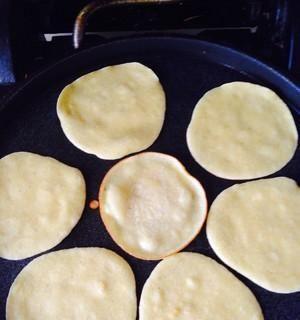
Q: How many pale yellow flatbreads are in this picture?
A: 7